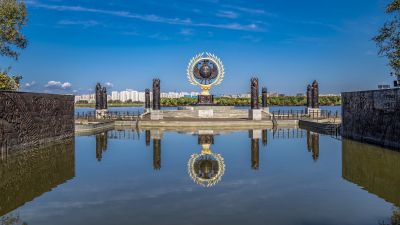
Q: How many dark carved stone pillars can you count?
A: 8